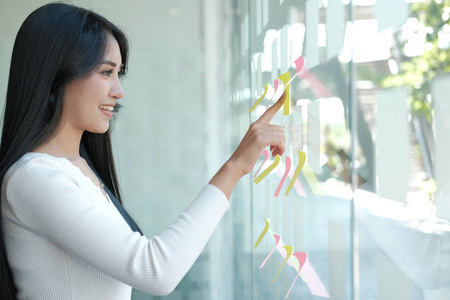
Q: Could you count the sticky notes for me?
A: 12